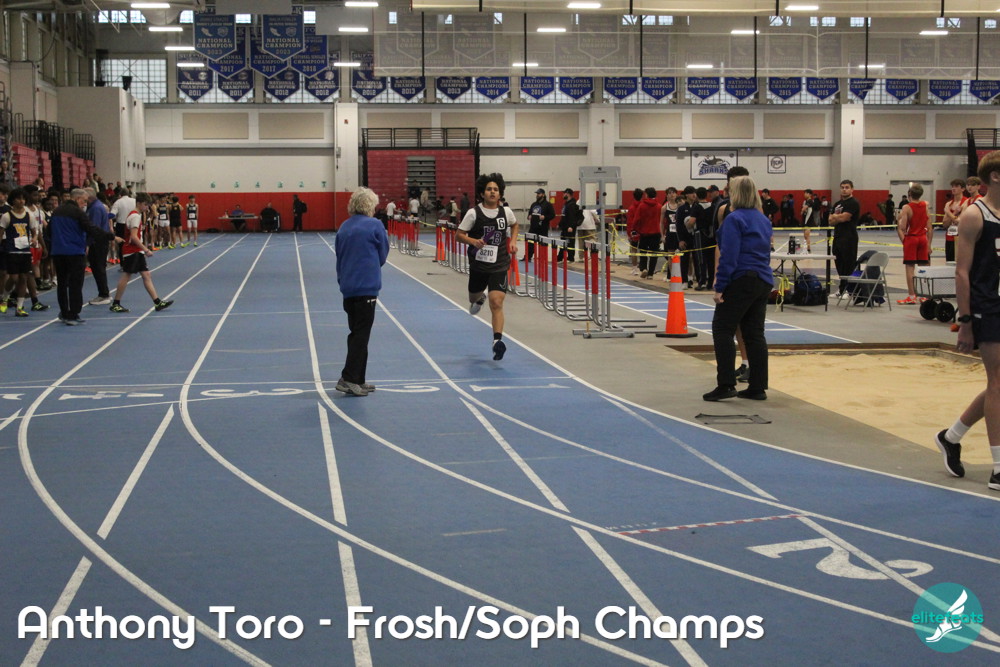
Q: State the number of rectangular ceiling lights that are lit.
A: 15